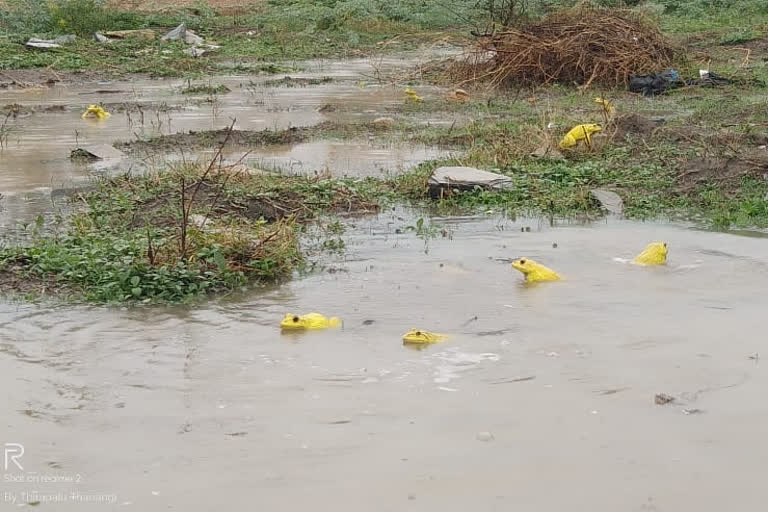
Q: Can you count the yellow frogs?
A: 8